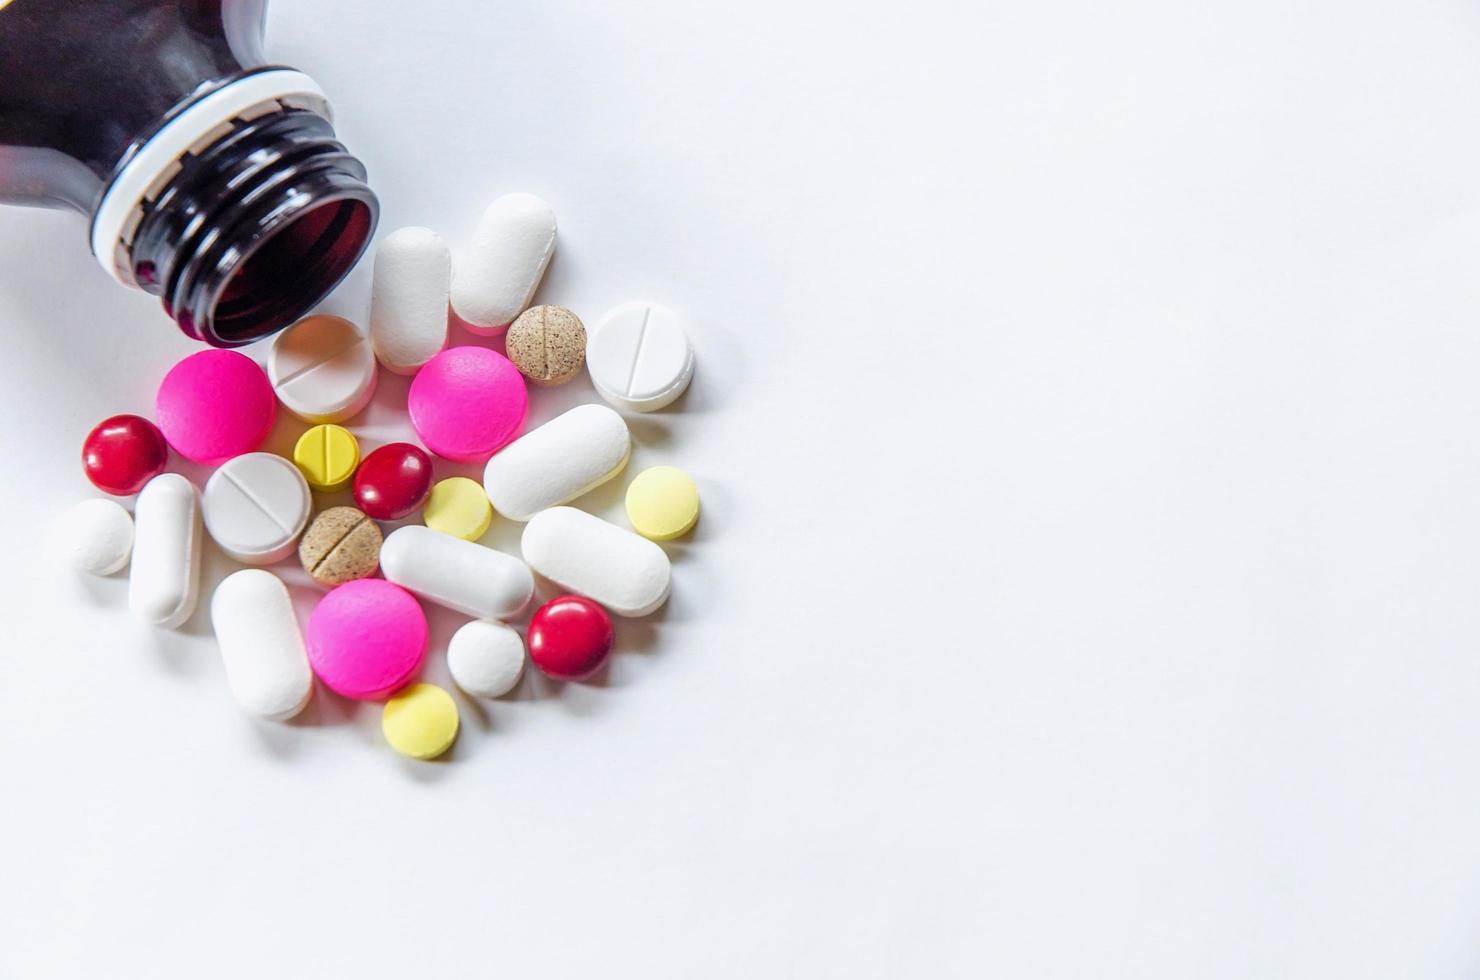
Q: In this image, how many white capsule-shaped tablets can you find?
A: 7